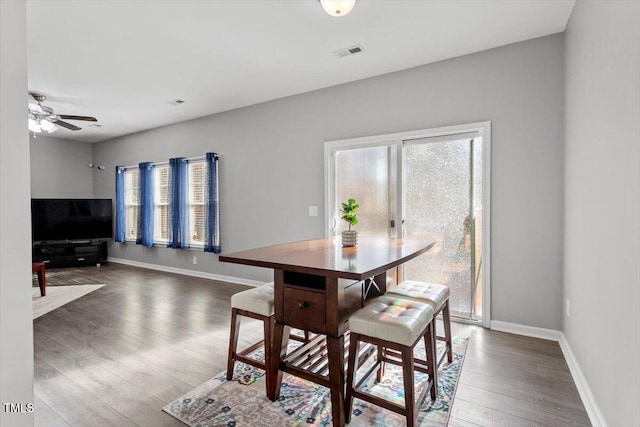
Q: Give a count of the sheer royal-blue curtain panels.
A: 4